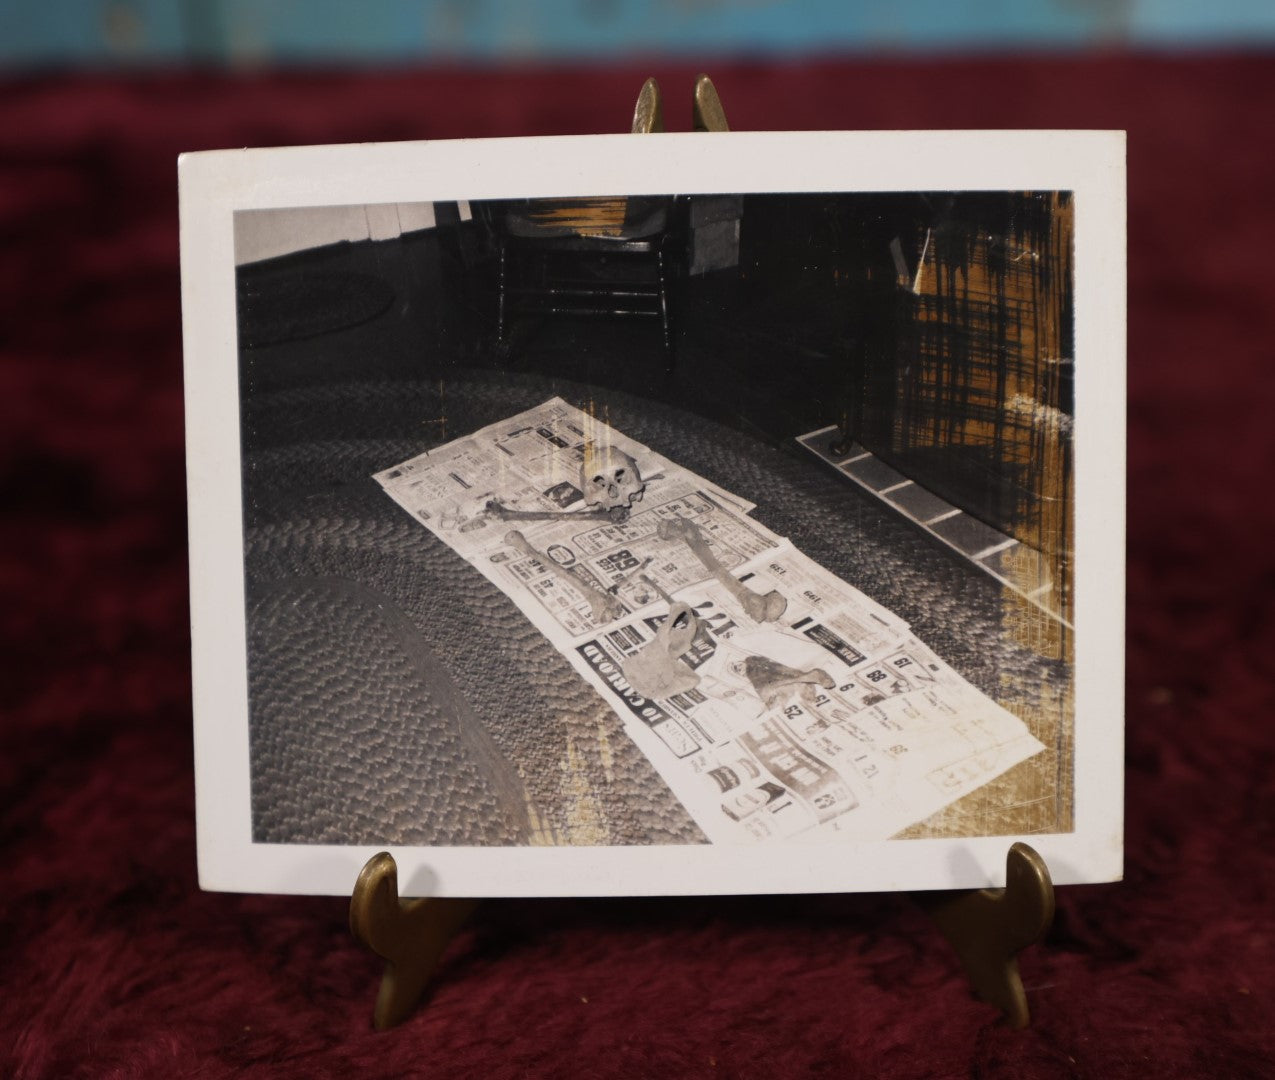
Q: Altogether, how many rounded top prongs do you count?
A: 2